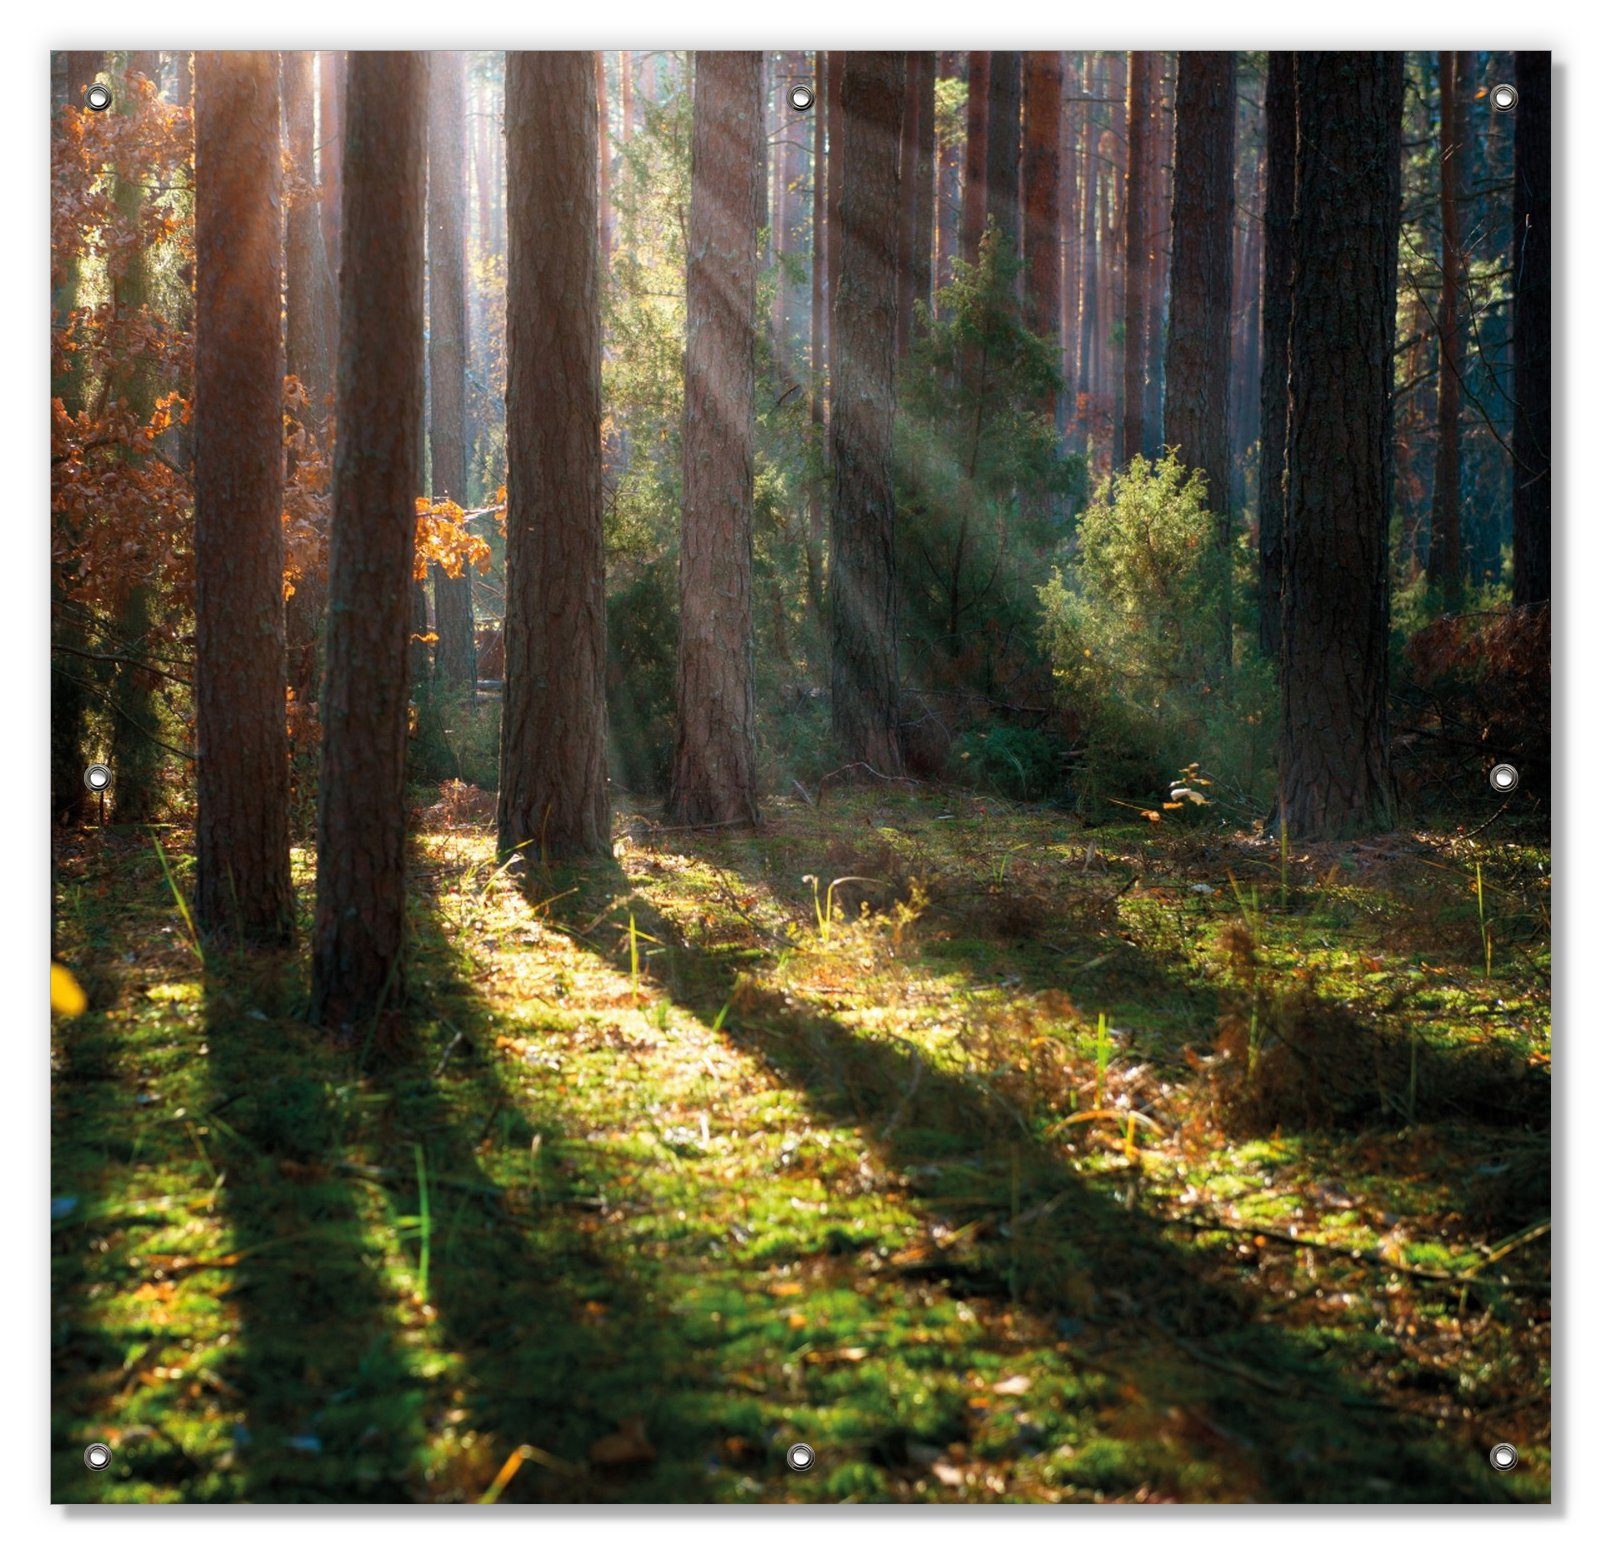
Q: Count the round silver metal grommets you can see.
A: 8